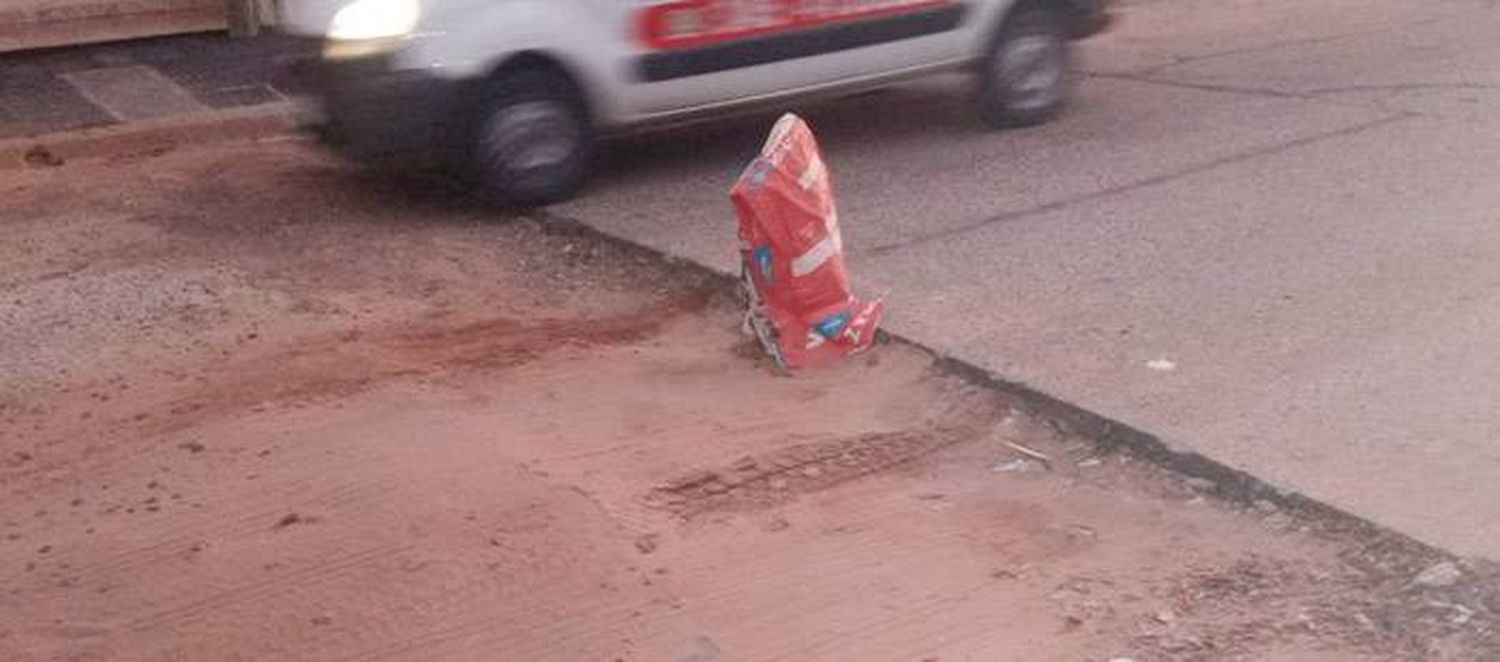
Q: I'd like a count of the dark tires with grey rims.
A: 2